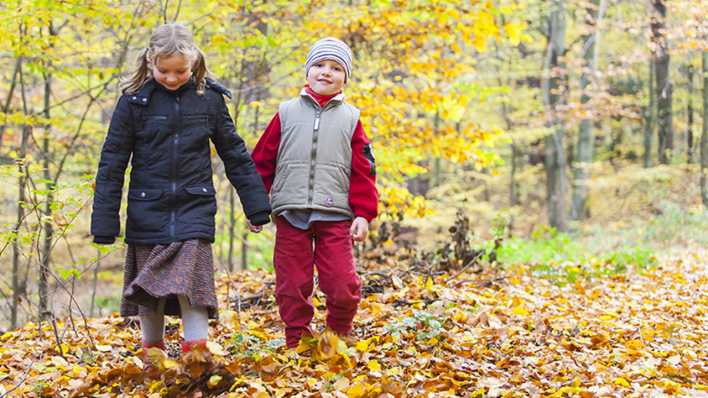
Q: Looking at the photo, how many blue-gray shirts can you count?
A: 1